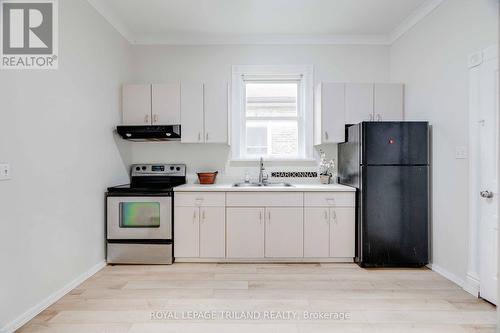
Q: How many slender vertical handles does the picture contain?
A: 13